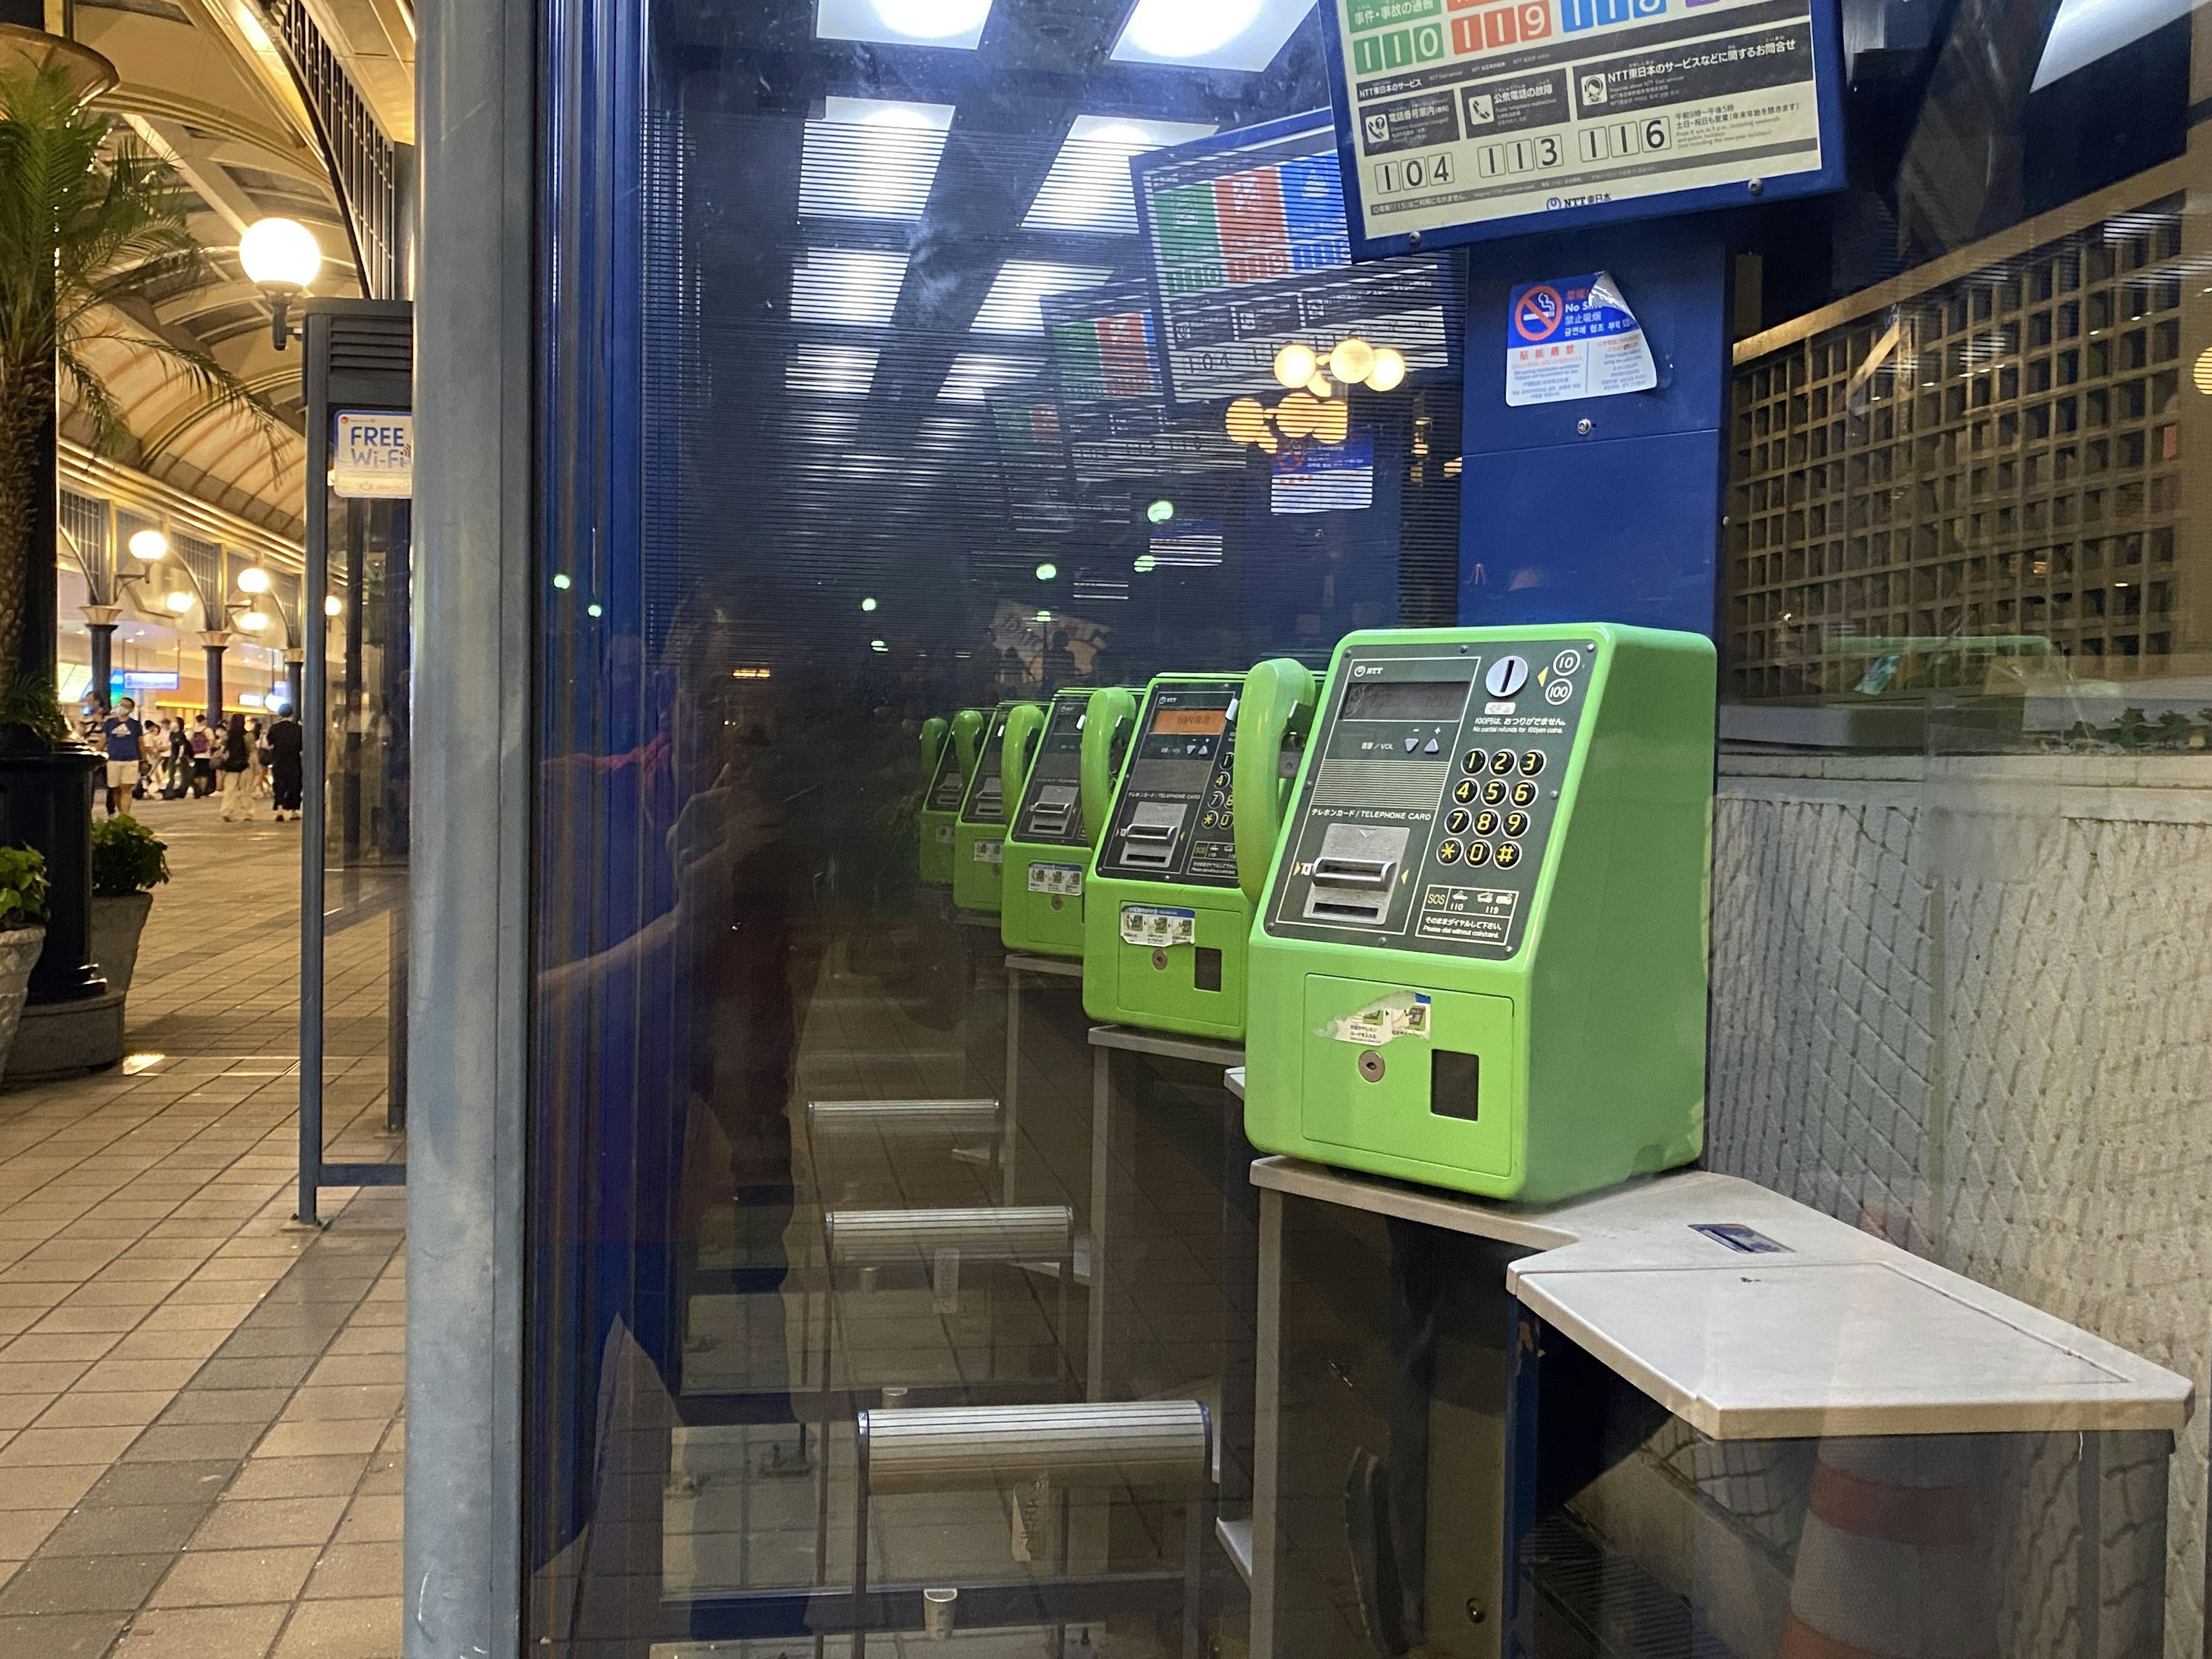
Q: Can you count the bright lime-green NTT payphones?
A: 5